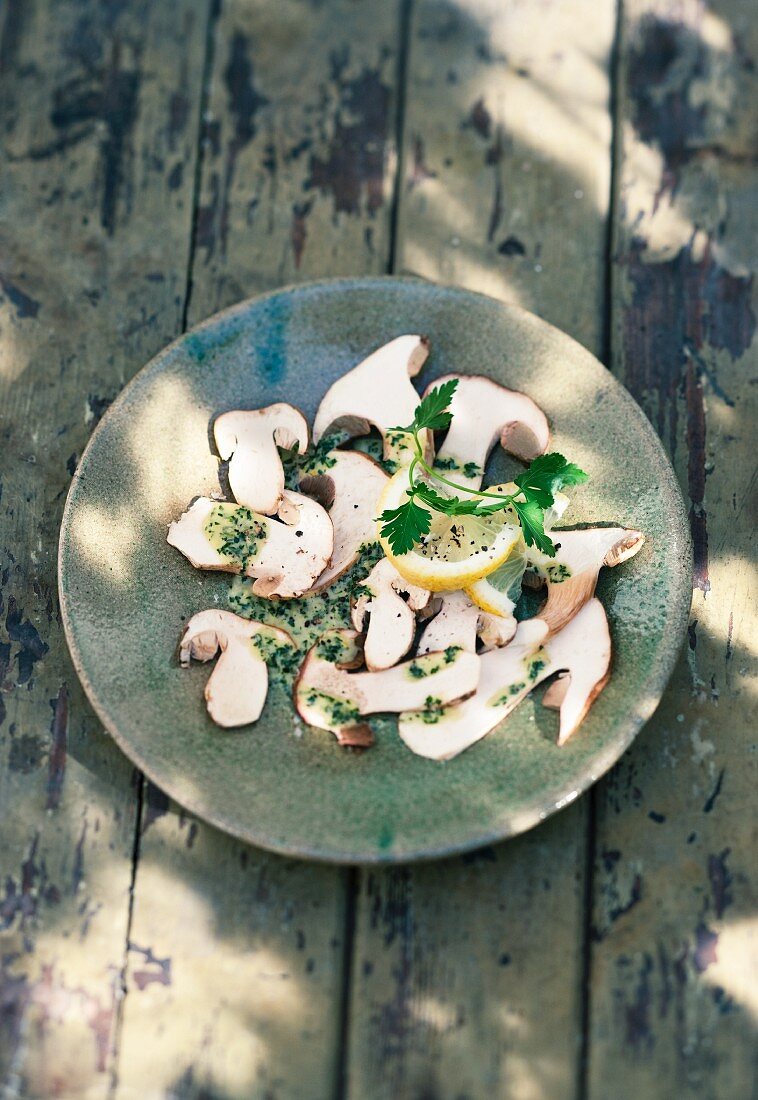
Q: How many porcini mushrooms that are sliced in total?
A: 11